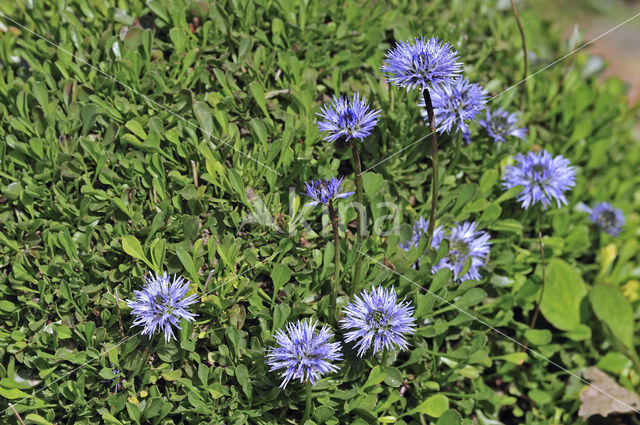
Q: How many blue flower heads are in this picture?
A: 12